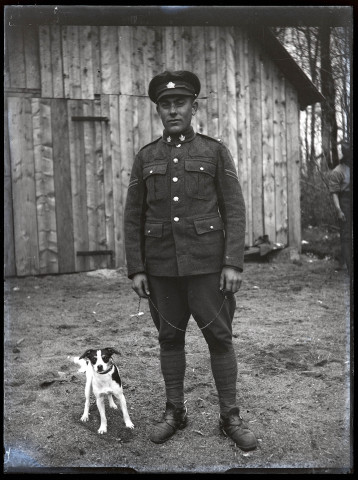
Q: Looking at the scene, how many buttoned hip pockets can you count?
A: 2